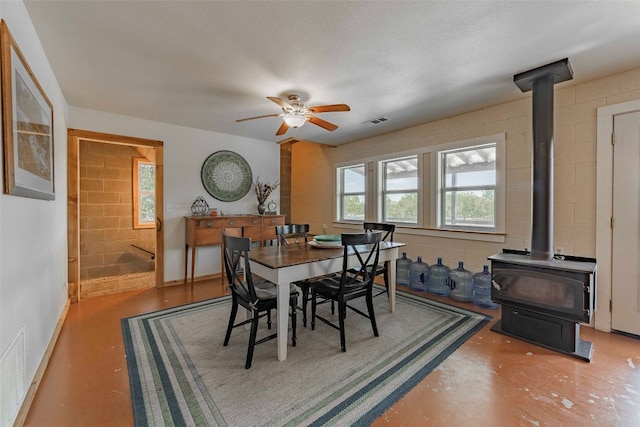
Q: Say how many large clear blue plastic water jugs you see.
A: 5